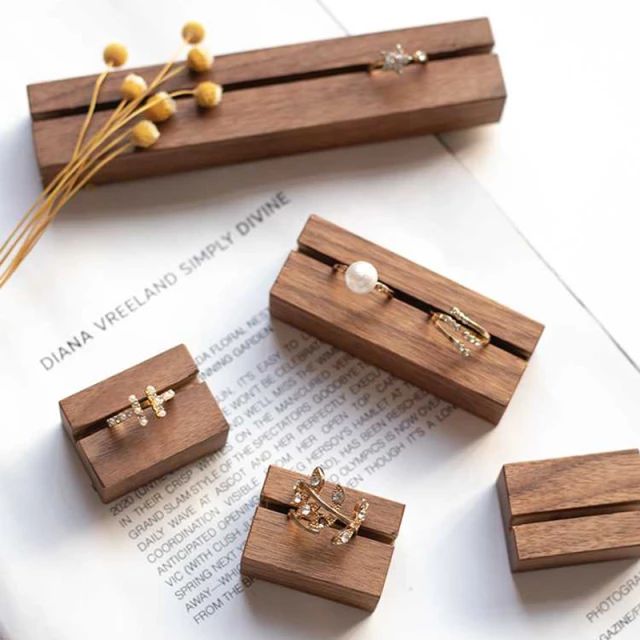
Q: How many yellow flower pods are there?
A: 7